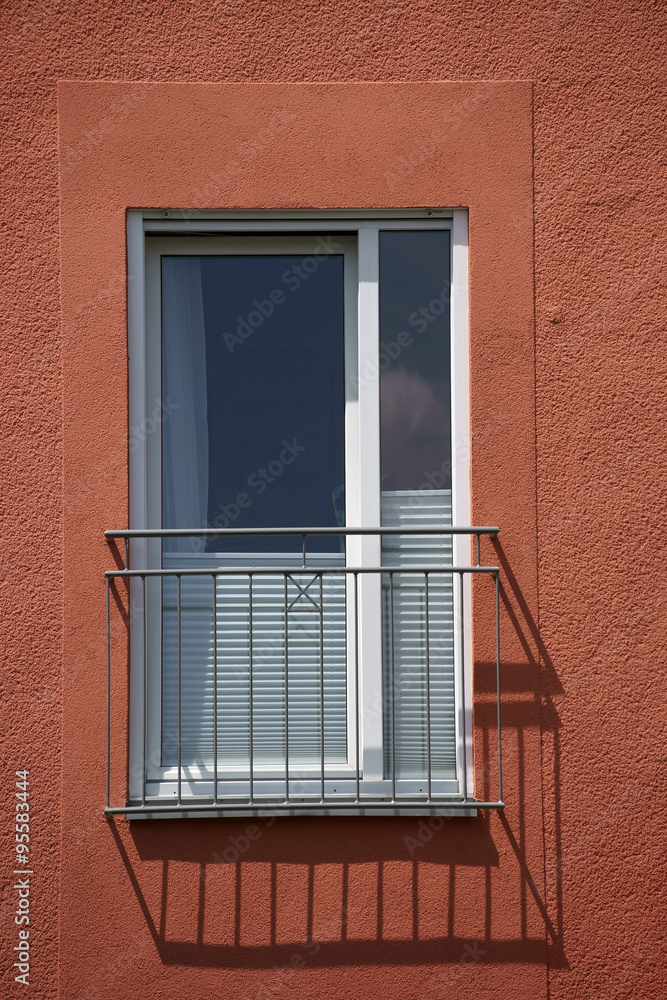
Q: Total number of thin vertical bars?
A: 12